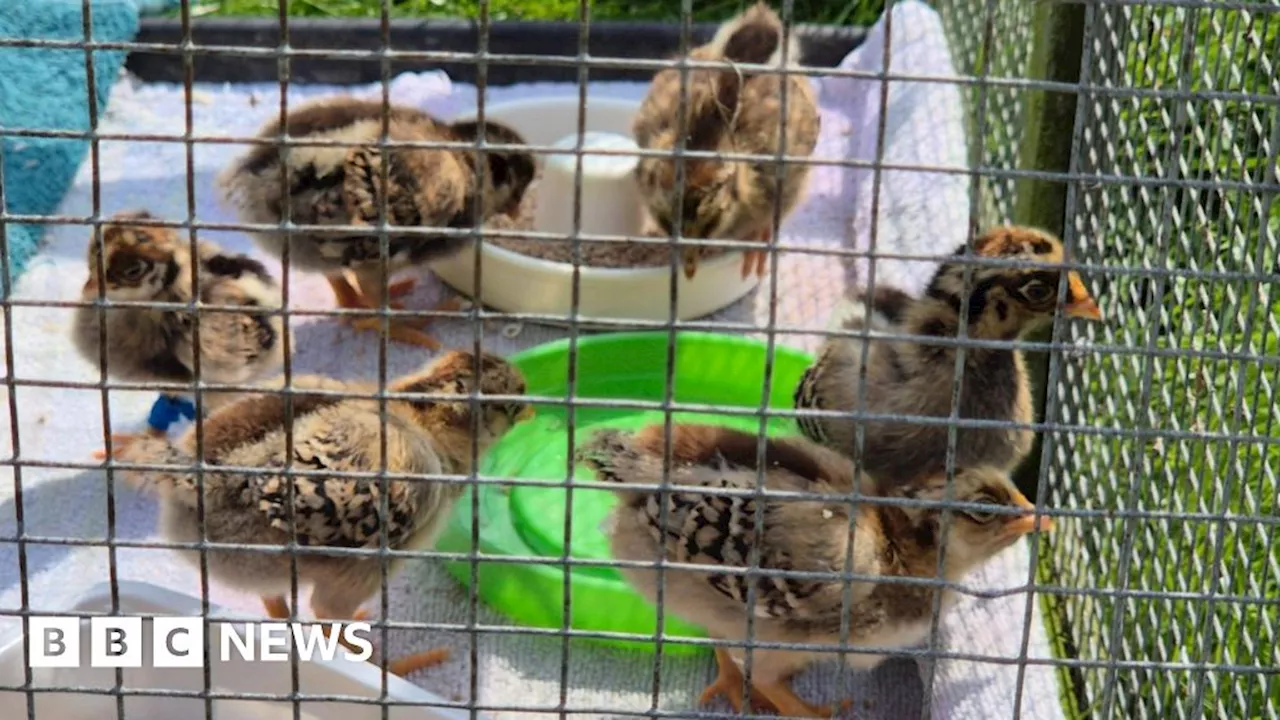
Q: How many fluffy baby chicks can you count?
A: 6